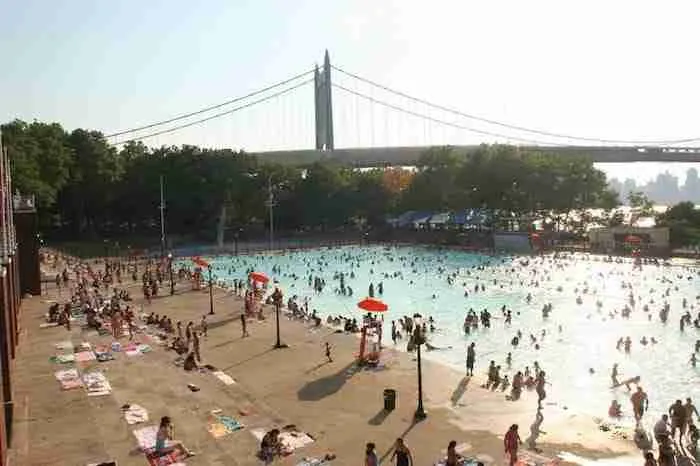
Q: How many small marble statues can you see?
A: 0